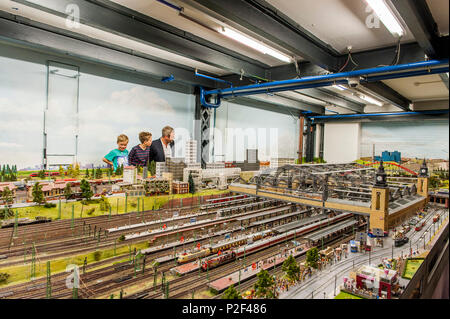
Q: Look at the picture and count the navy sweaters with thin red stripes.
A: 1